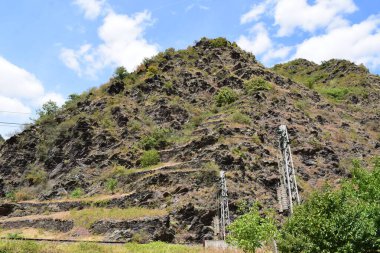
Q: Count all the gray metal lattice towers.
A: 2